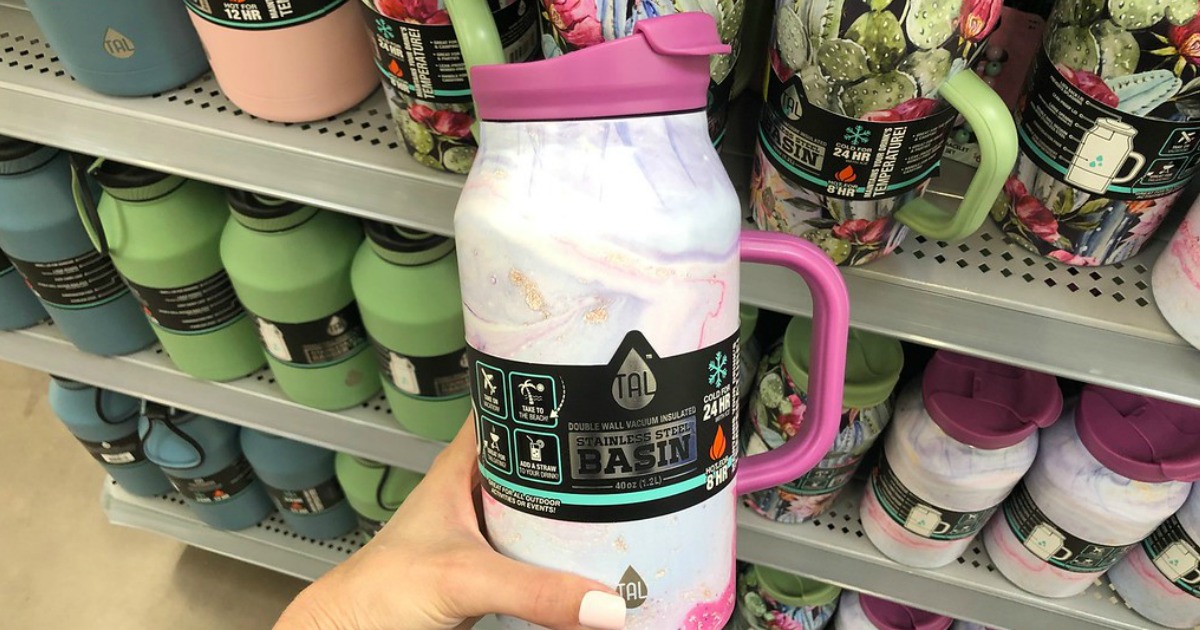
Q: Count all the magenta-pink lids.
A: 4